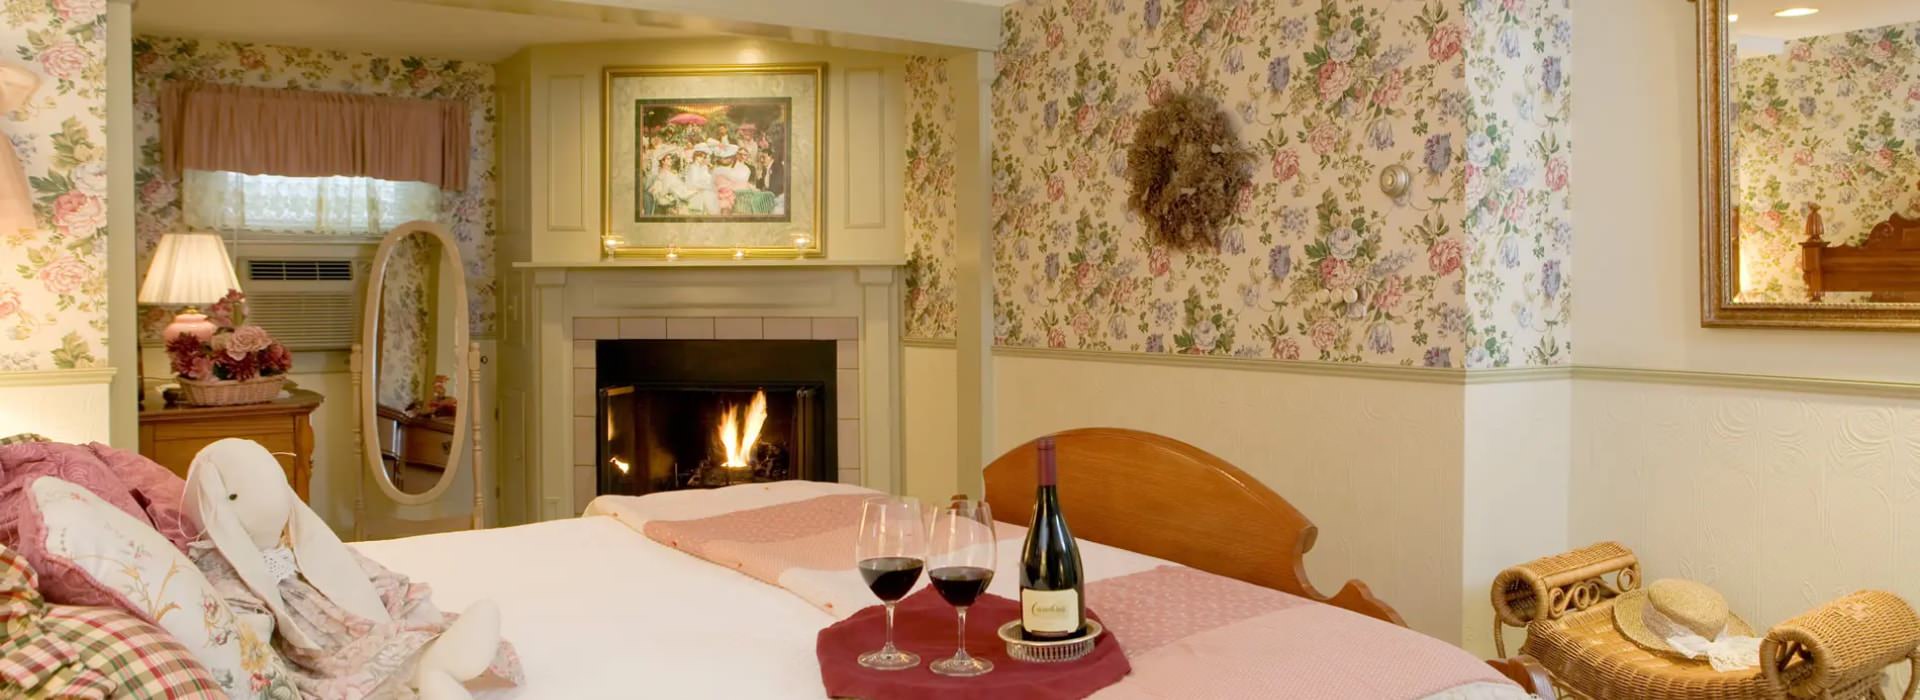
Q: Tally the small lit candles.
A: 4